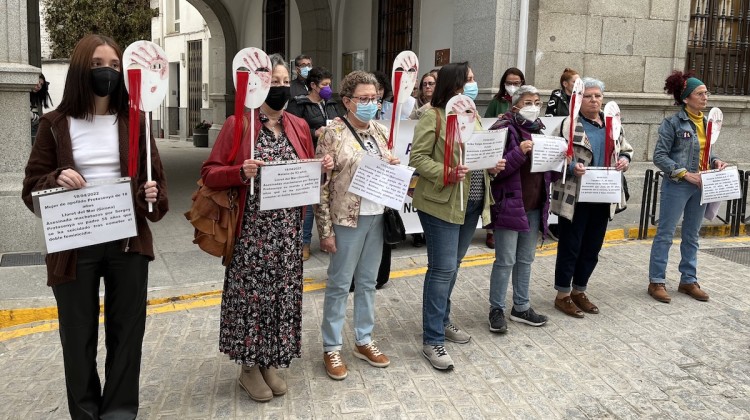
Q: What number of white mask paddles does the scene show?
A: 7